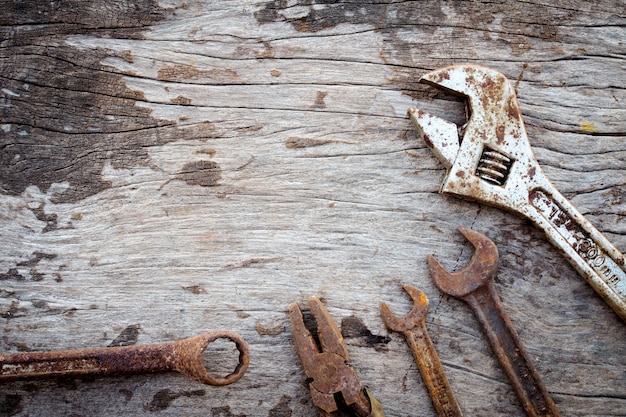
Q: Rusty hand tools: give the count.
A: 5